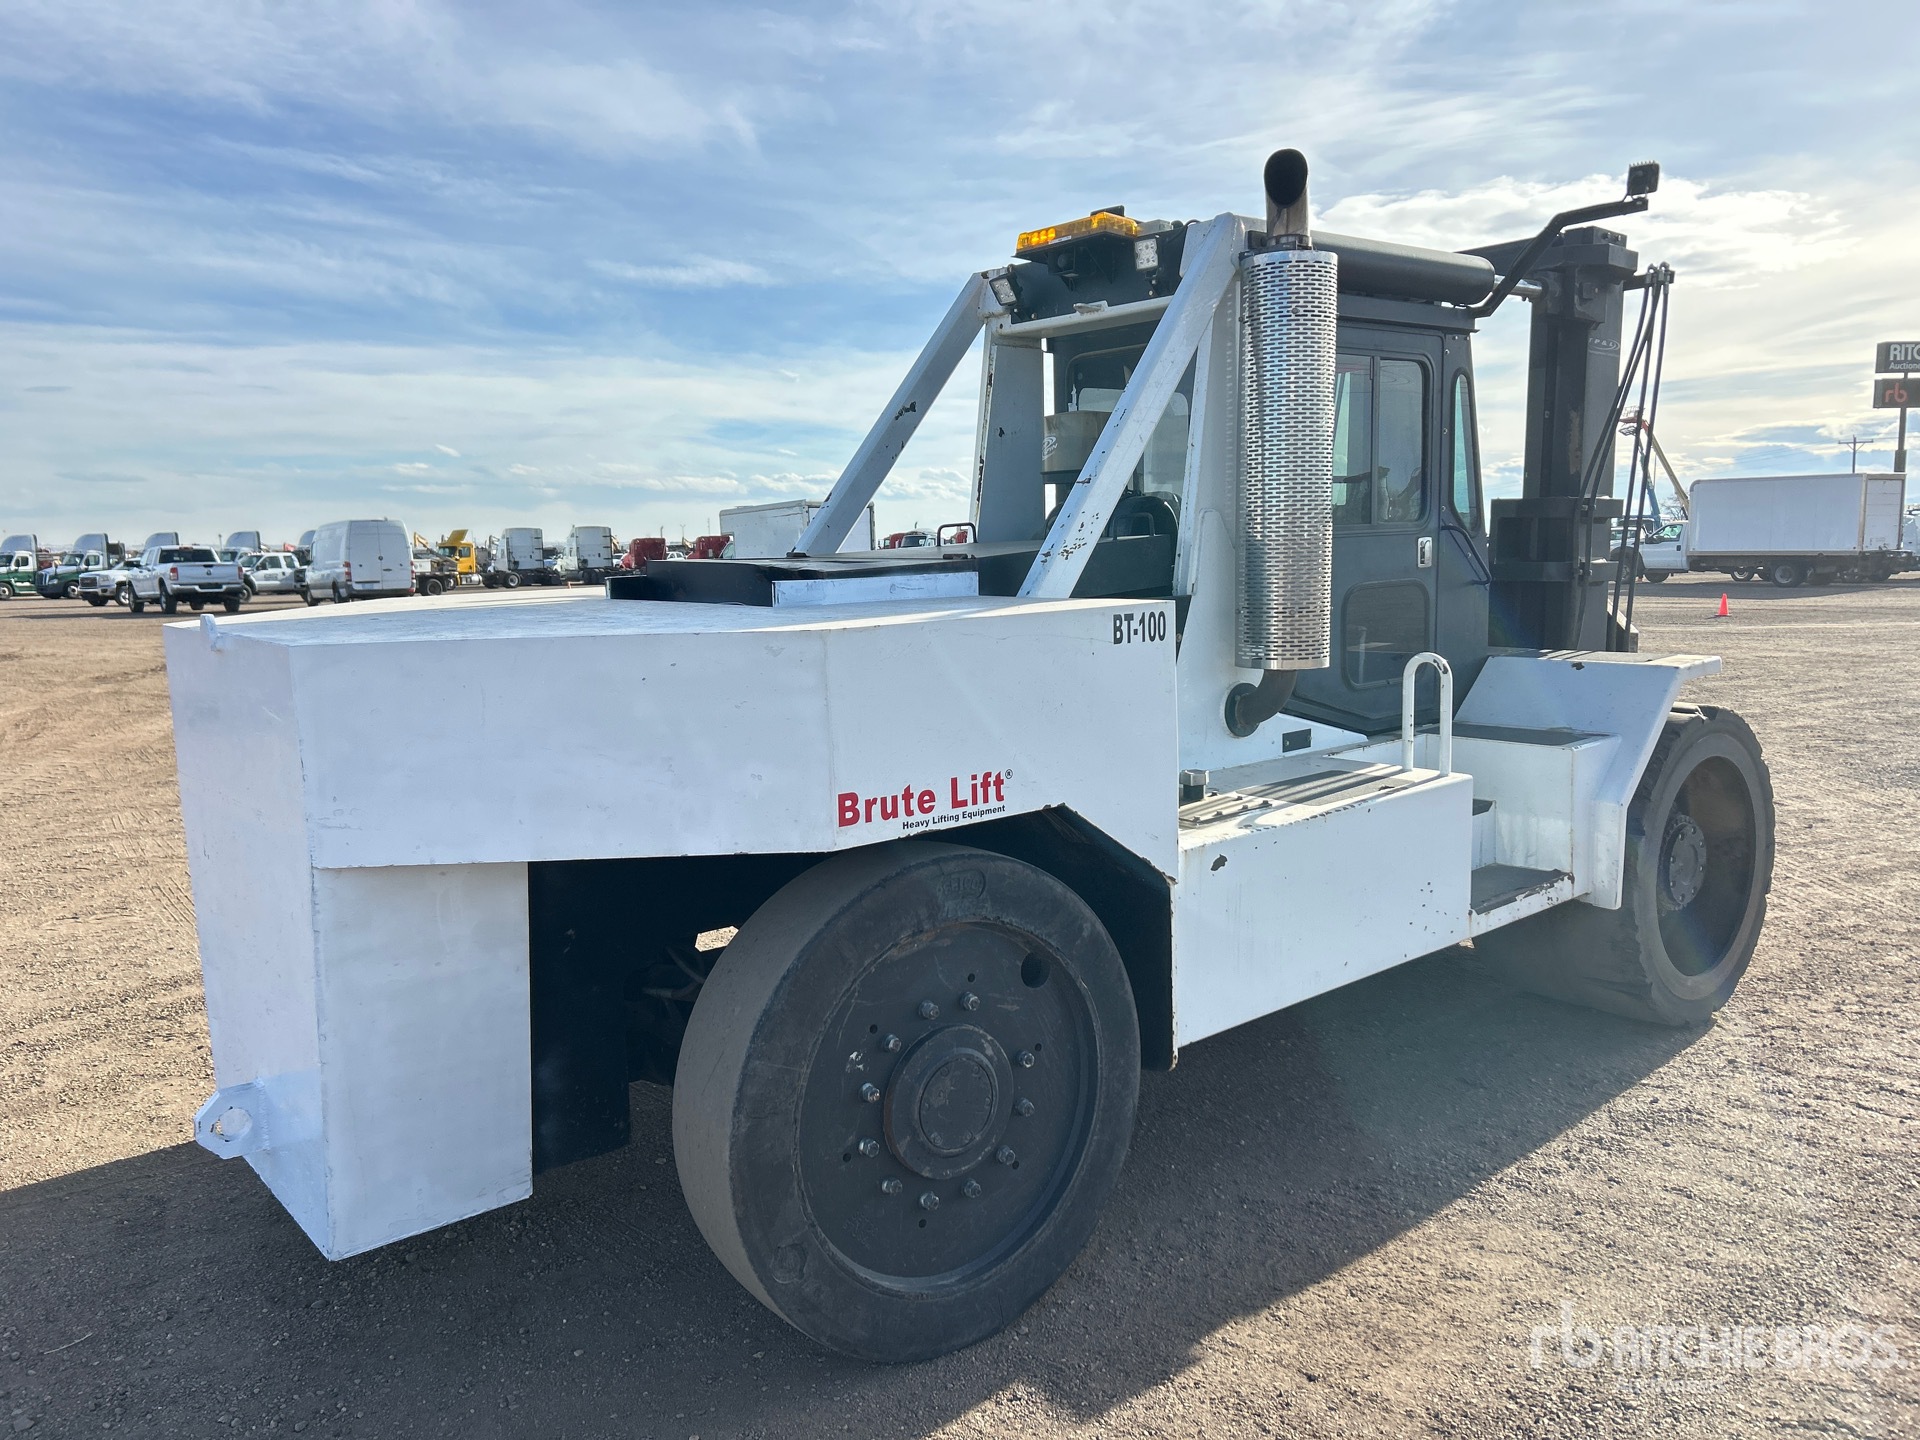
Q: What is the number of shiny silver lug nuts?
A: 11